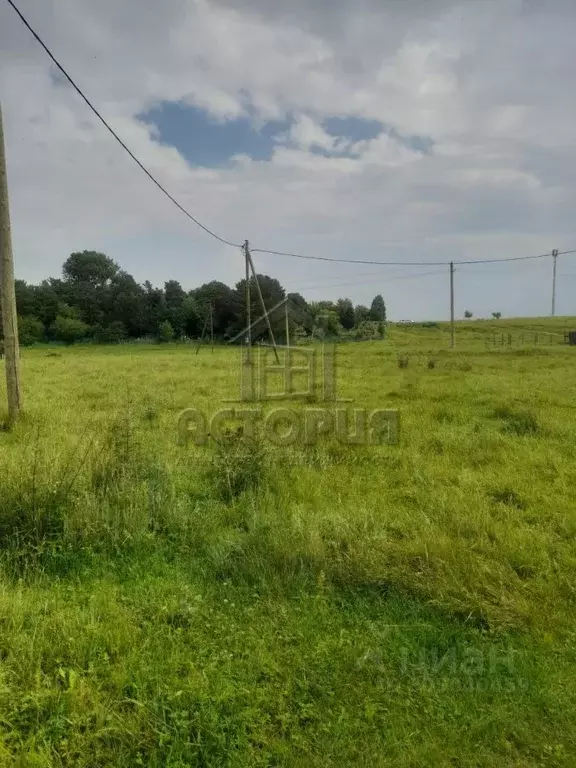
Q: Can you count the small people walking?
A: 0